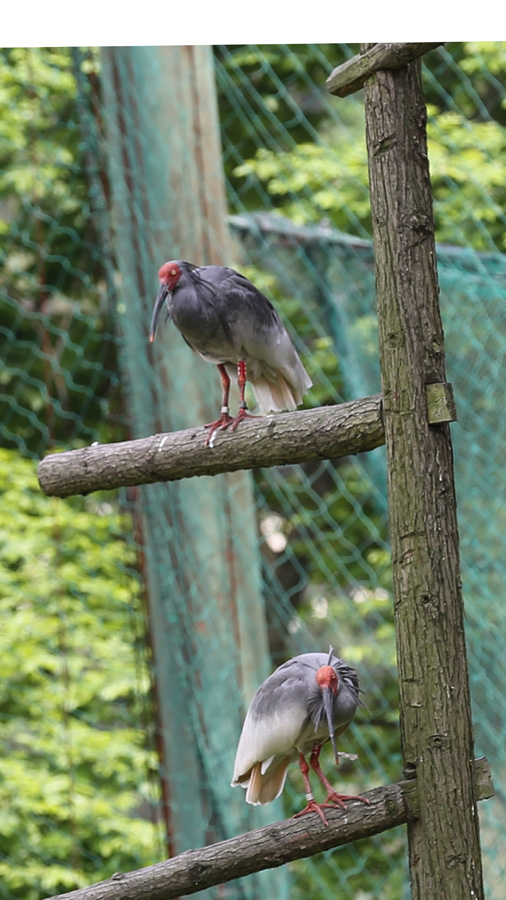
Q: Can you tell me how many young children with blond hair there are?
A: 0